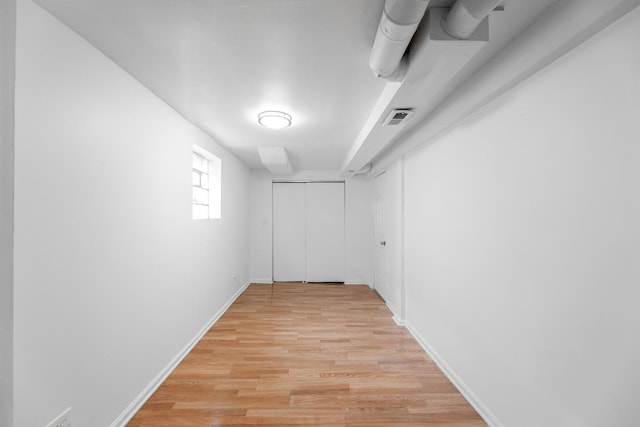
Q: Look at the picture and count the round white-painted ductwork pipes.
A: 2